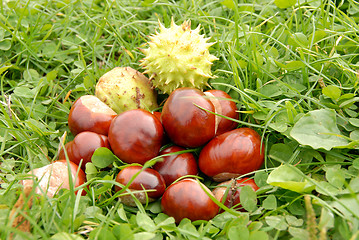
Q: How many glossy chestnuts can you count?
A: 11